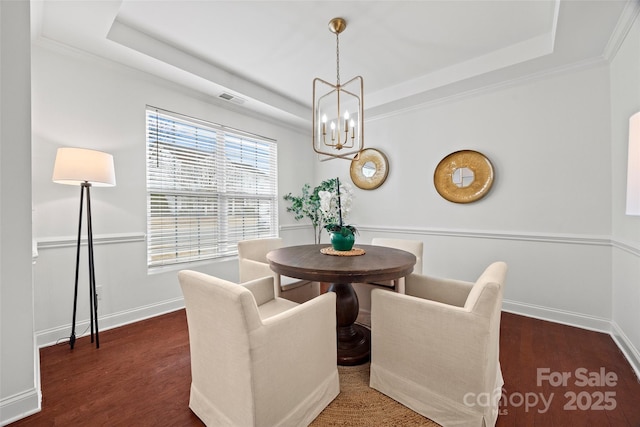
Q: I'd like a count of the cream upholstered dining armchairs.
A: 4